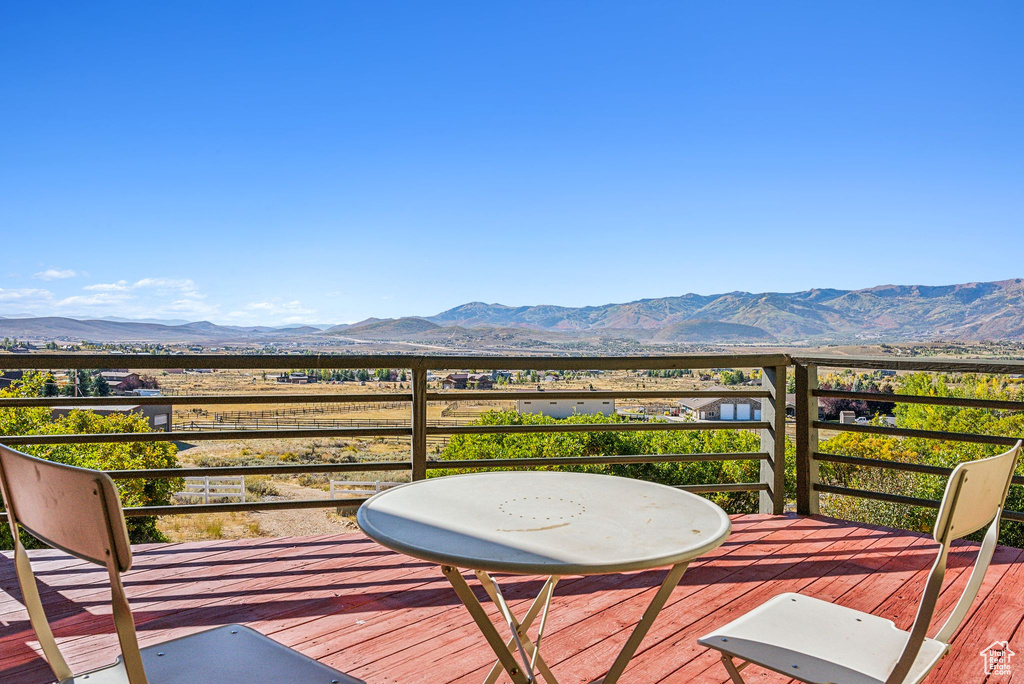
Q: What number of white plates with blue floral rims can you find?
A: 0